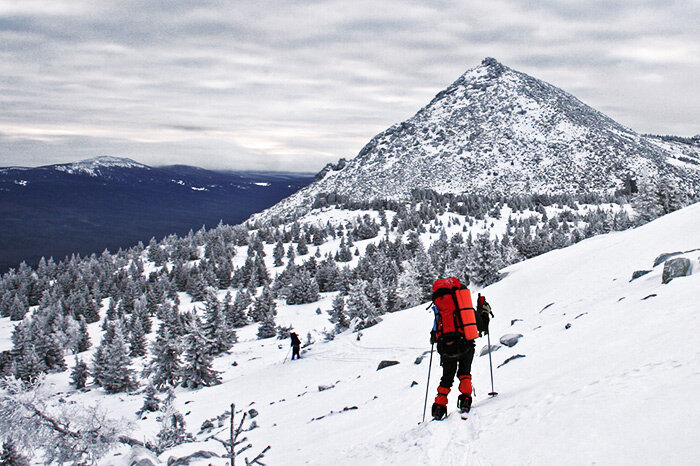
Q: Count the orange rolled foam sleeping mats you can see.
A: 1